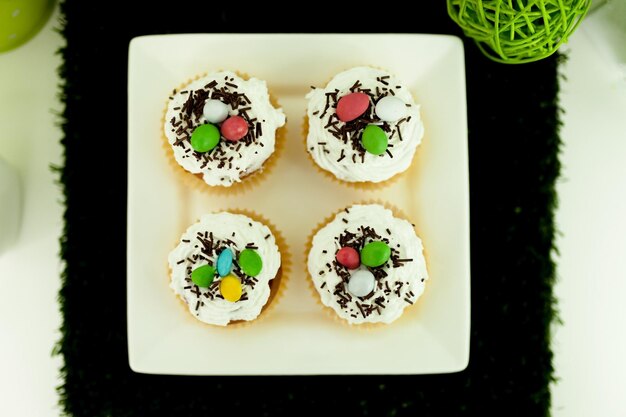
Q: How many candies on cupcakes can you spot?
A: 13